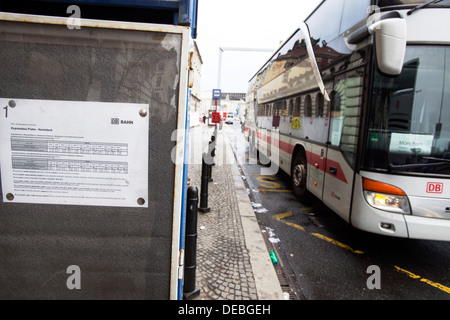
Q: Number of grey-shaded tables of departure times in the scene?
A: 2